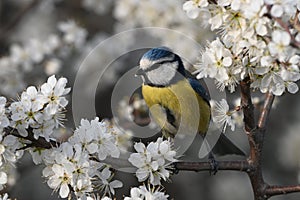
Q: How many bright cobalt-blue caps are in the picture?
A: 1